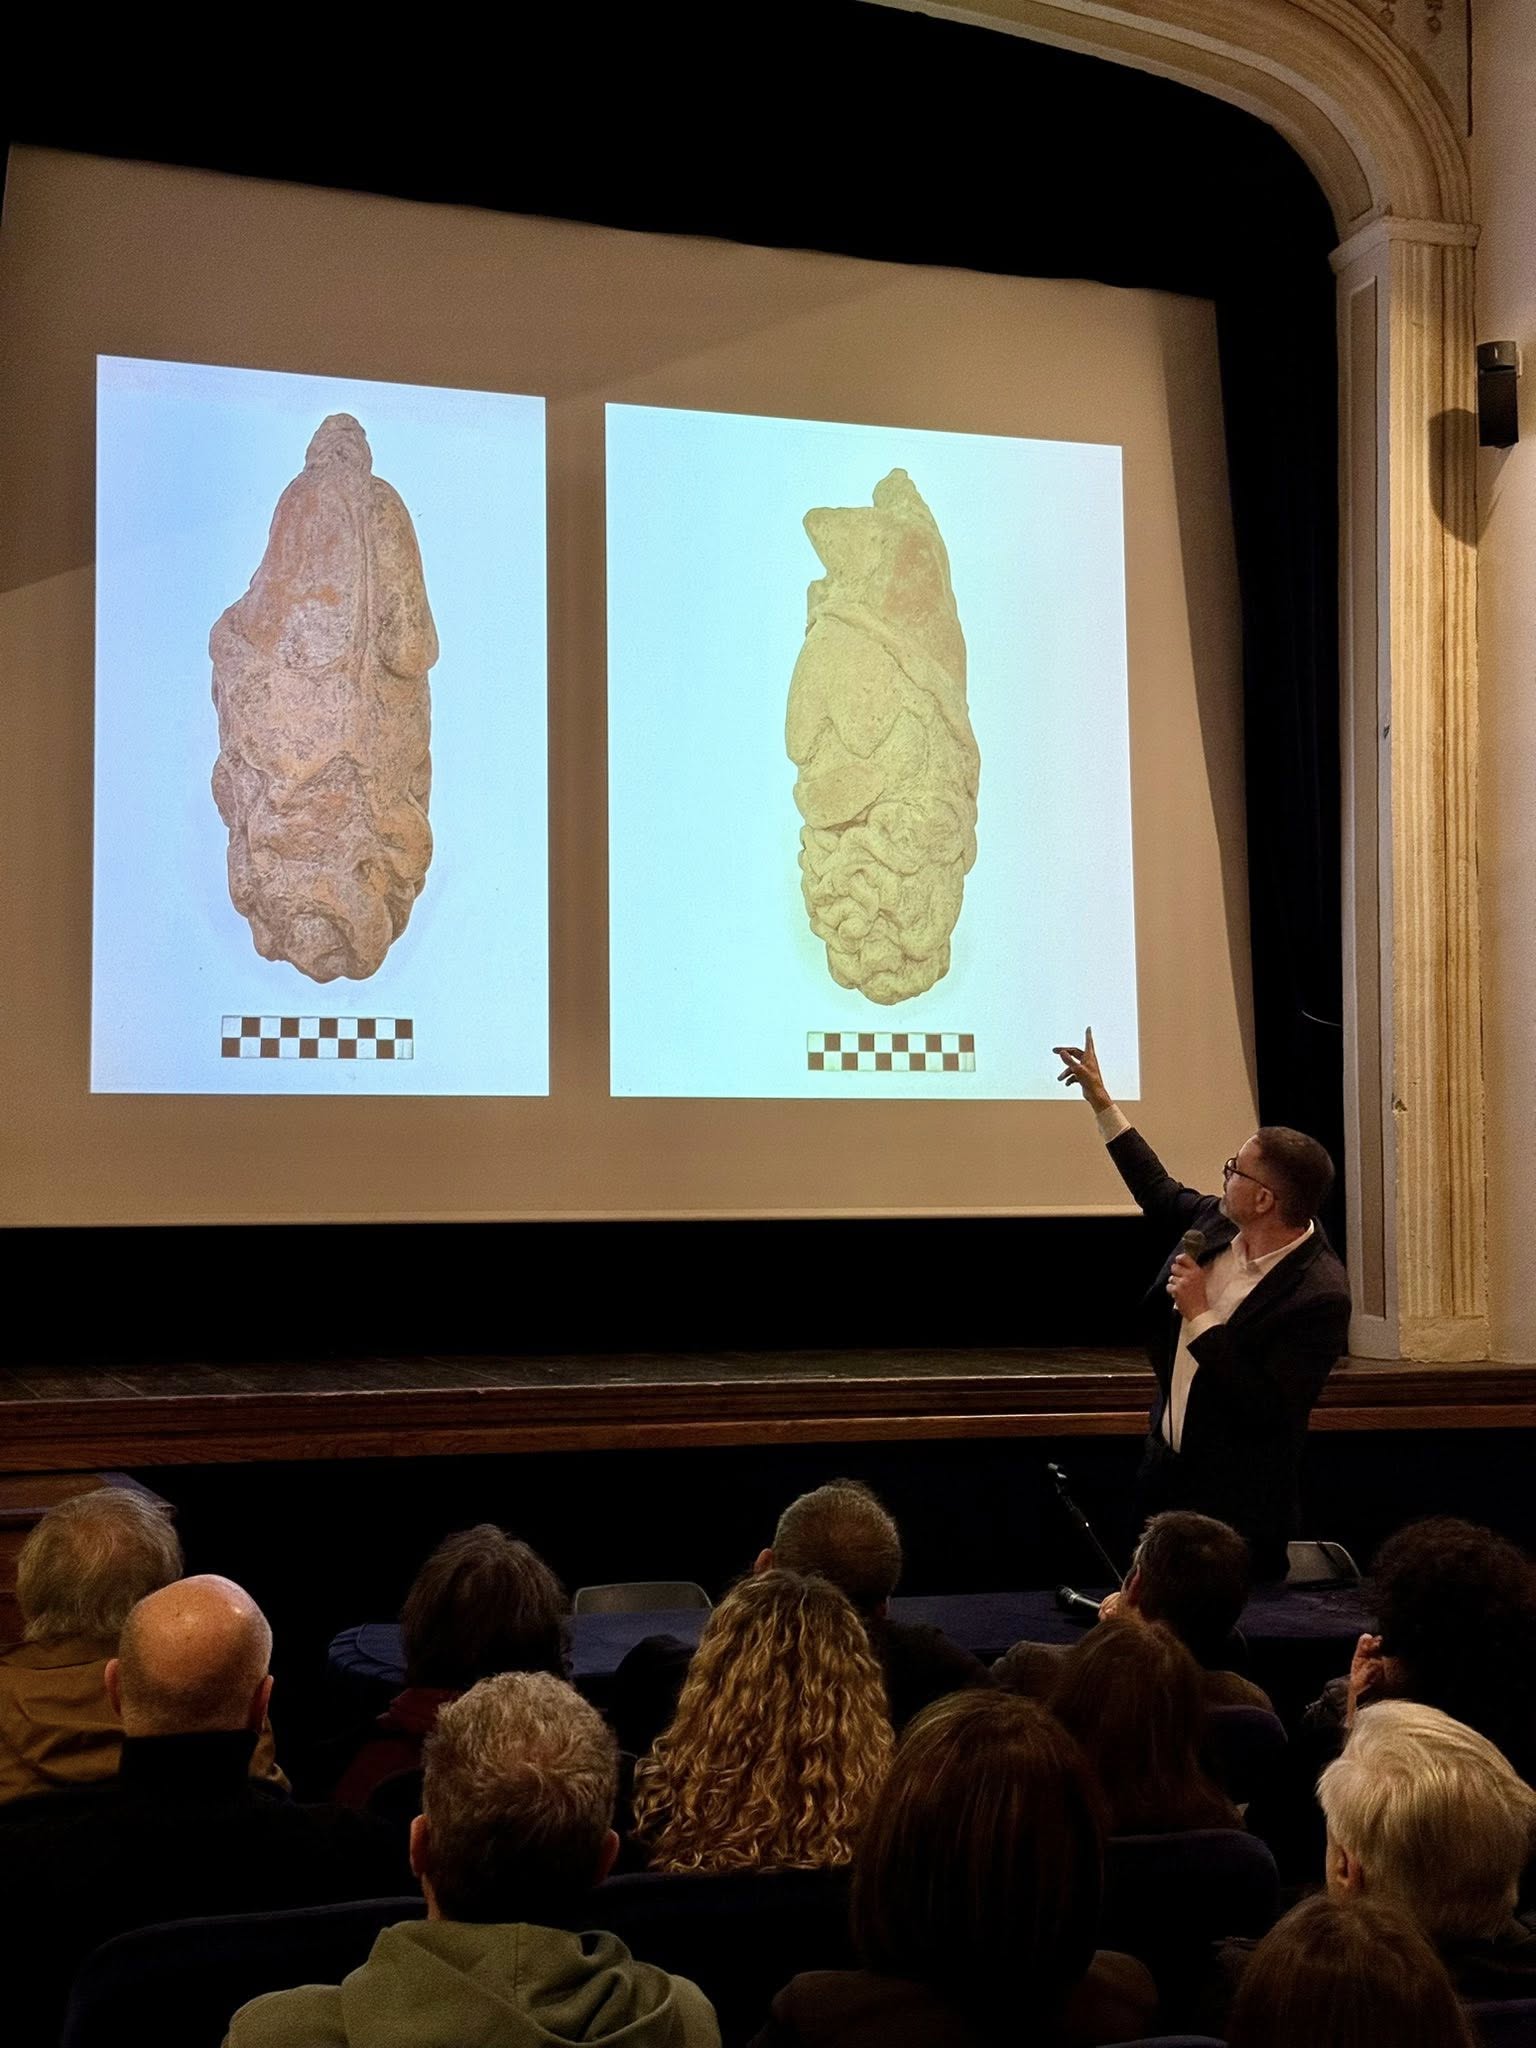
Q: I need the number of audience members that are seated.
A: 12